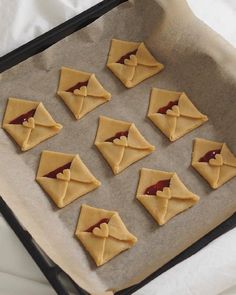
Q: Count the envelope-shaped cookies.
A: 9